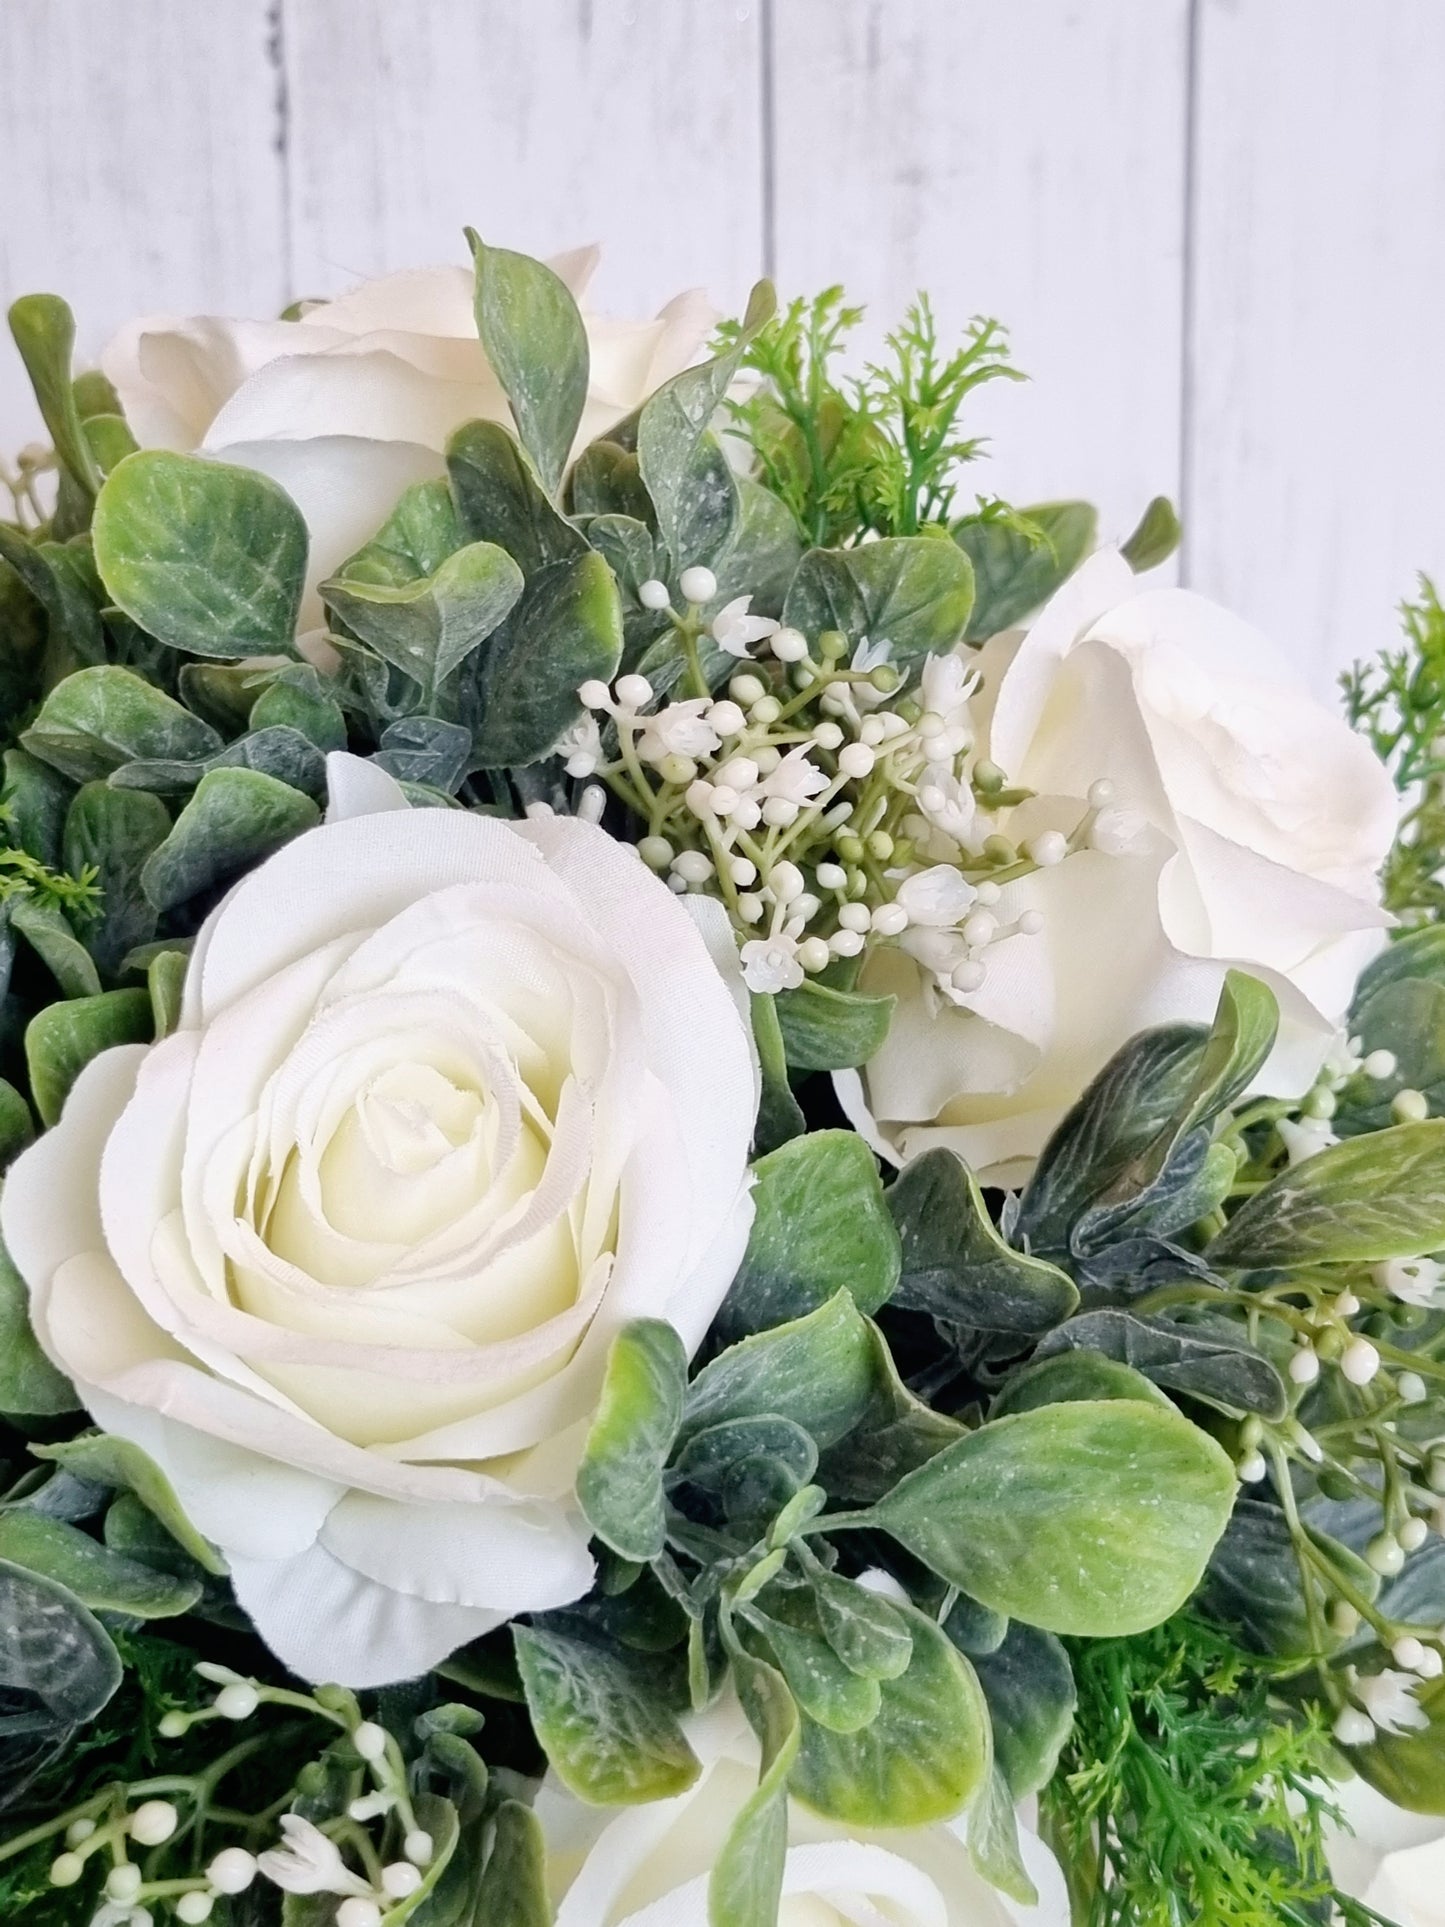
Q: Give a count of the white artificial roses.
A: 5